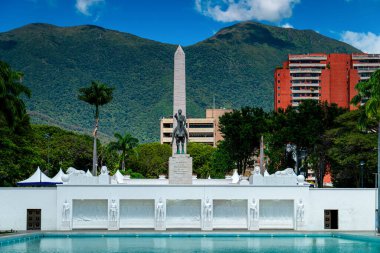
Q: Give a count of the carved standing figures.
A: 6